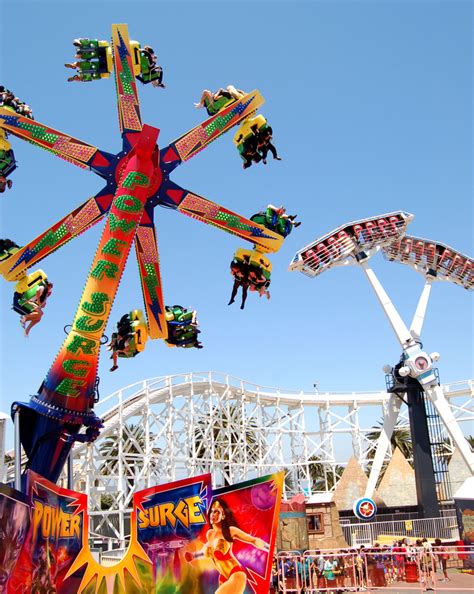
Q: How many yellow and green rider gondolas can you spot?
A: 12